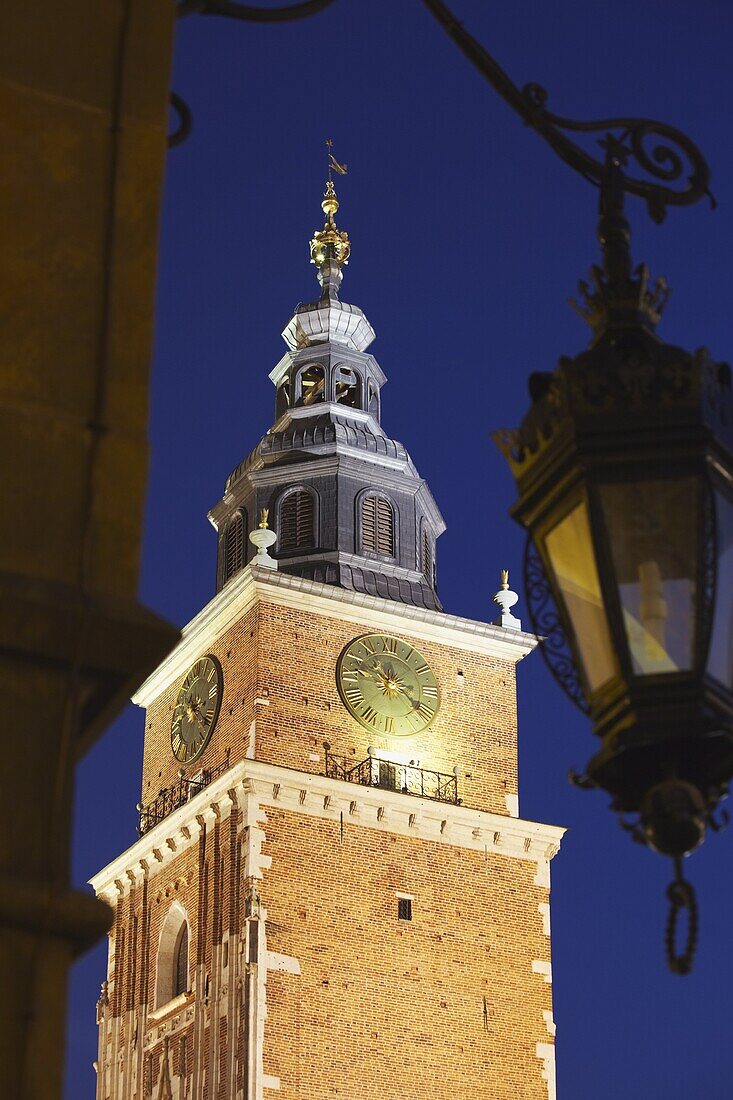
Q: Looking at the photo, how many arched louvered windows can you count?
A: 4